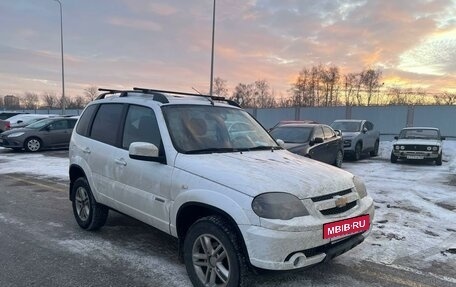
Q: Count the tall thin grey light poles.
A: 2